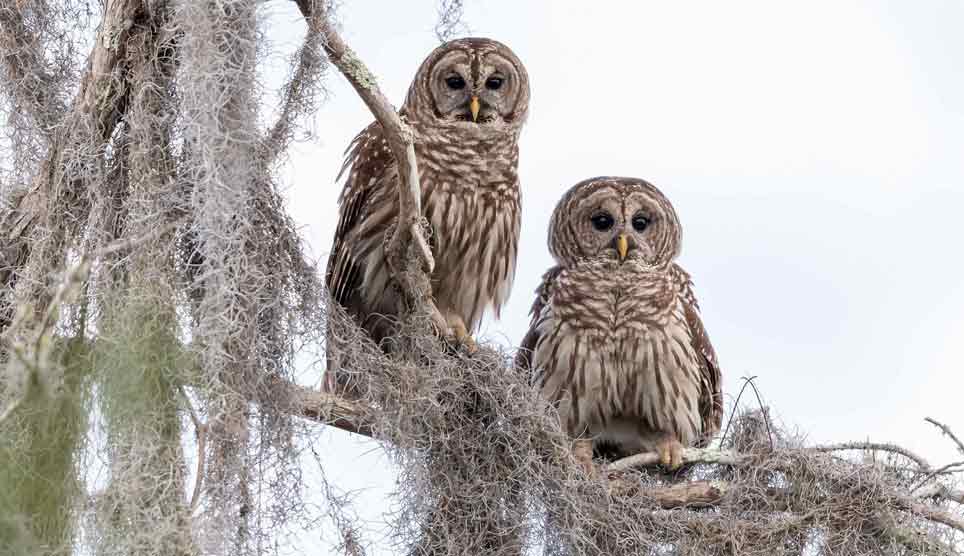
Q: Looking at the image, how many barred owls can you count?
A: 2